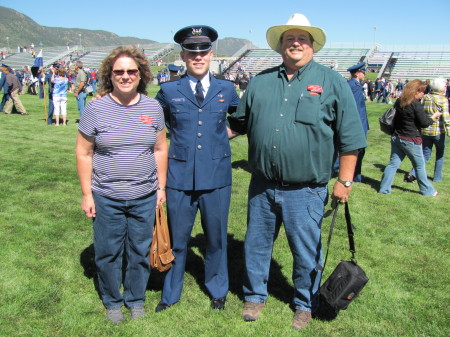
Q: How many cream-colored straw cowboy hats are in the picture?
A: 1